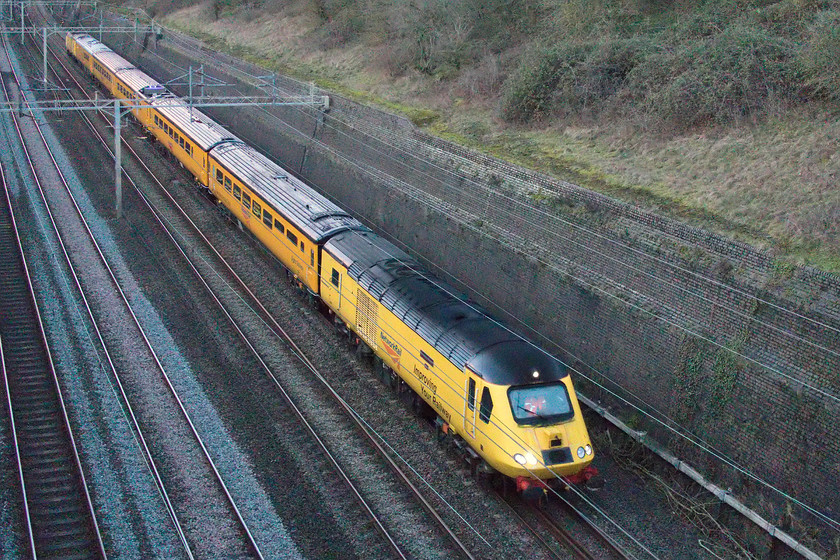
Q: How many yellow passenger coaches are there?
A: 5